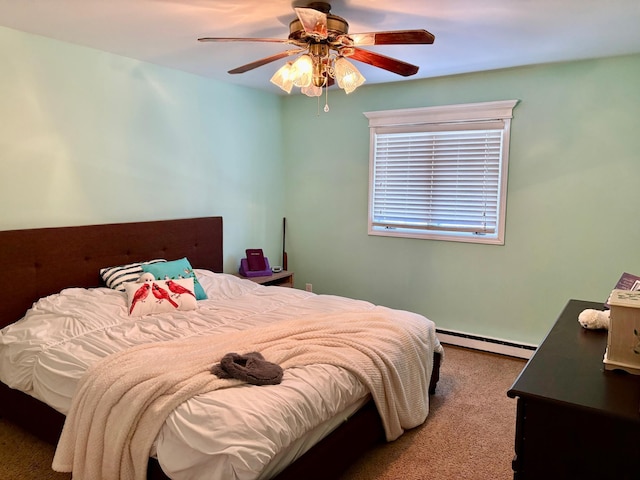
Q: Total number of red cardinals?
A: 3